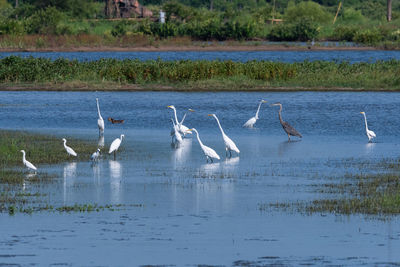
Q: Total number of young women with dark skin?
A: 0